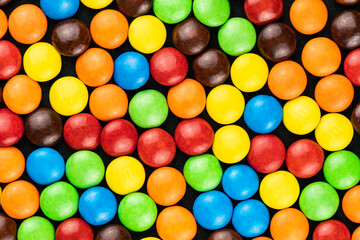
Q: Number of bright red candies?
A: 13